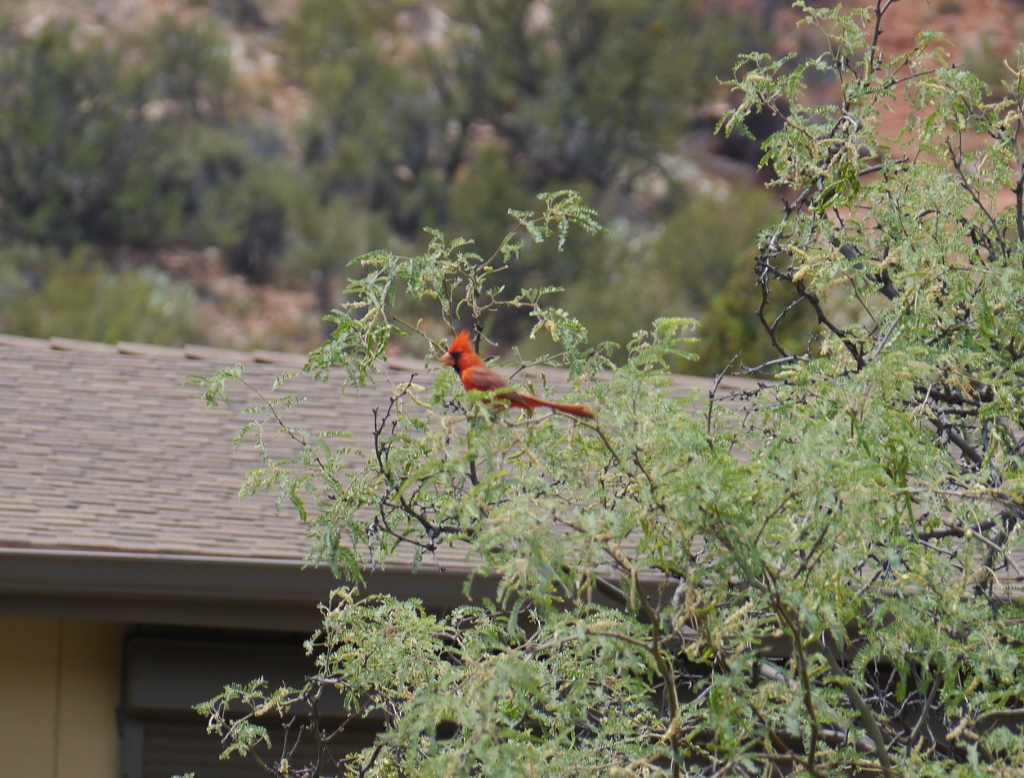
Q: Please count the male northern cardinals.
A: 1